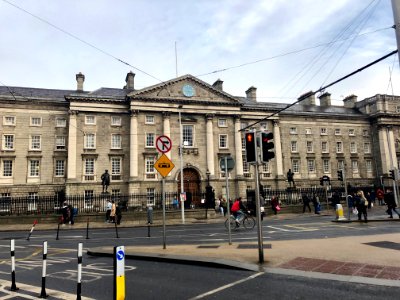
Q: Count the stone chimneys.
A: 7